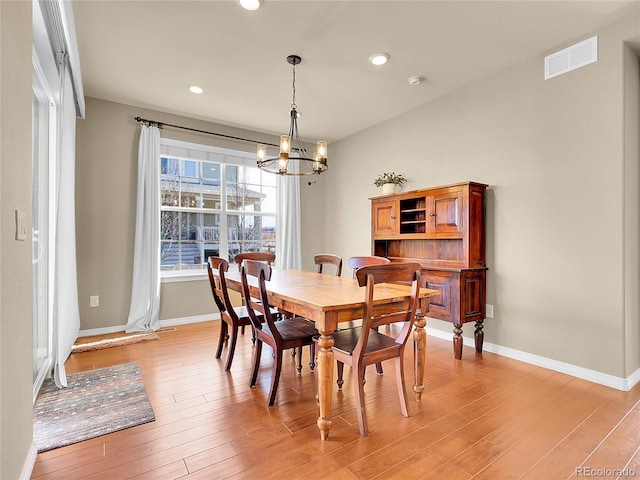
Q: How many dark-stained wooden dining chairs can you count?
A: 6